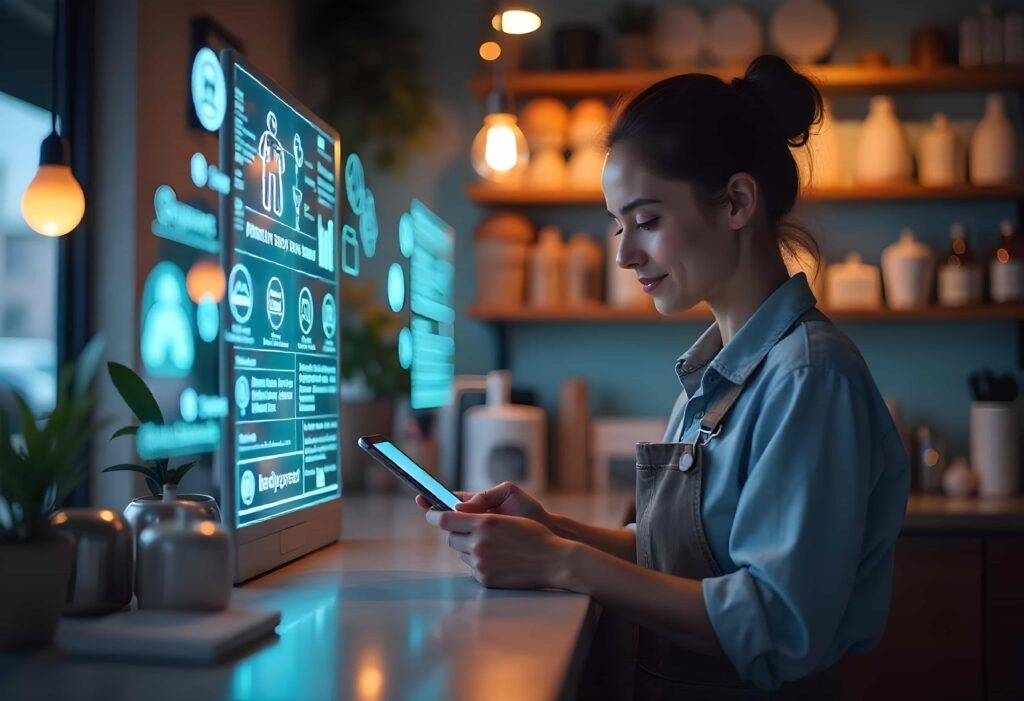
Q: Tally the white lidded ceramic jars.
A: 2